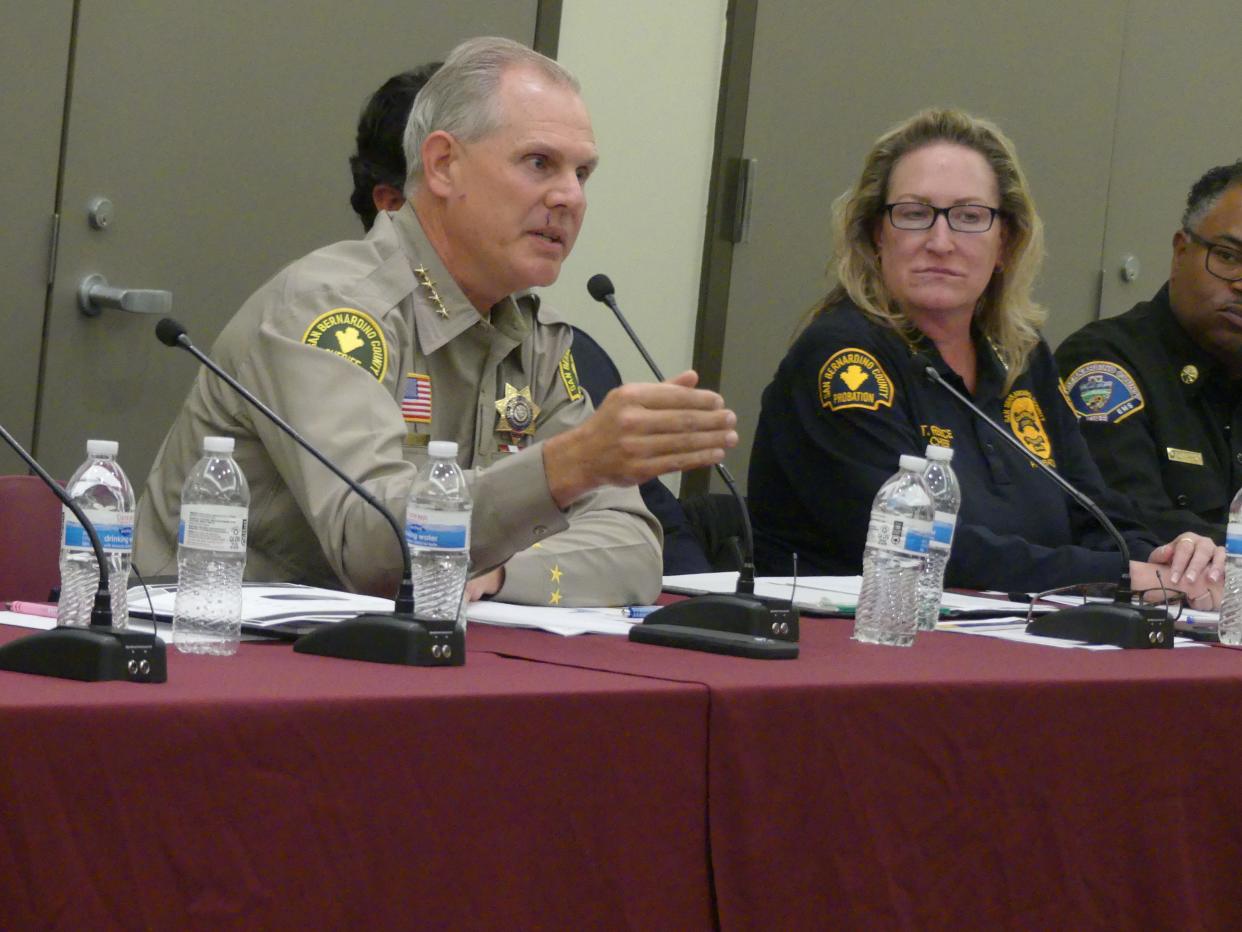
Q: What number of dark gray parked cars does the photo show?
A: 0